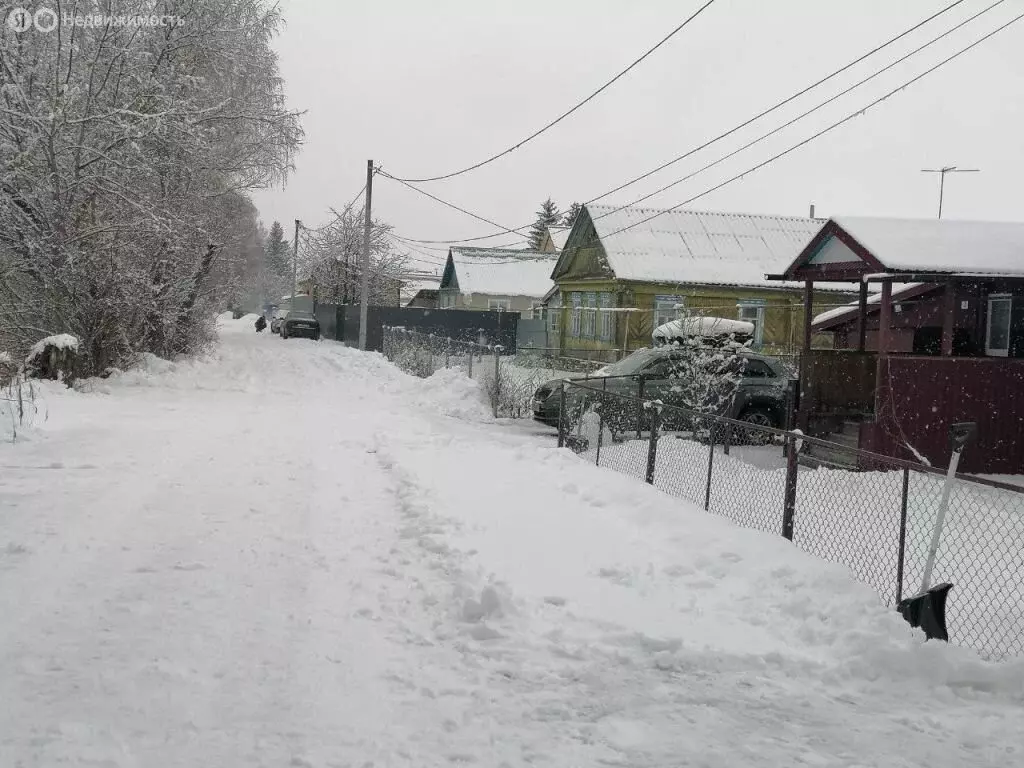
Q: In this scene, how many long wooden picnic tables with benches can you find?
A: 0